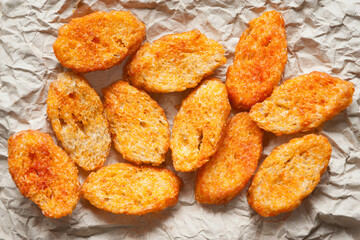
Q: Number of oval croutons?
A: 11